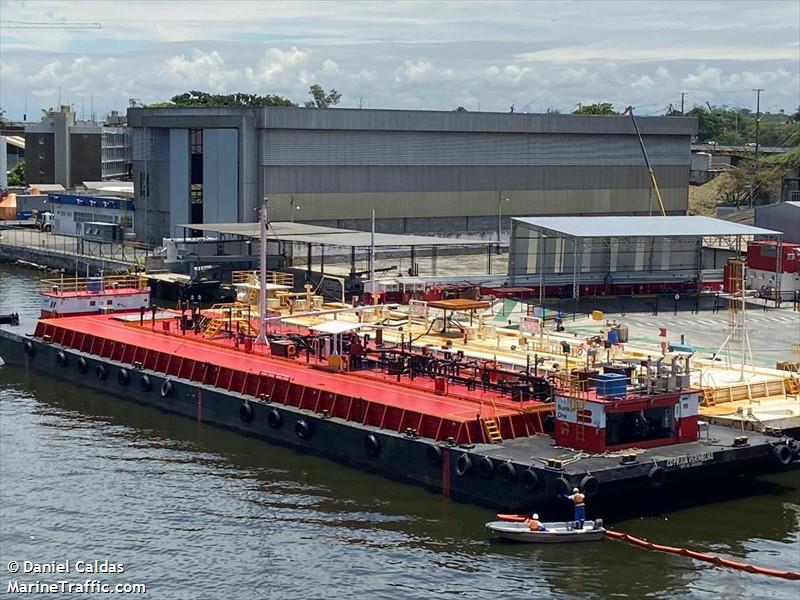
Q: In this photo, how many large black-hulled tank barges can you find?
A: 1